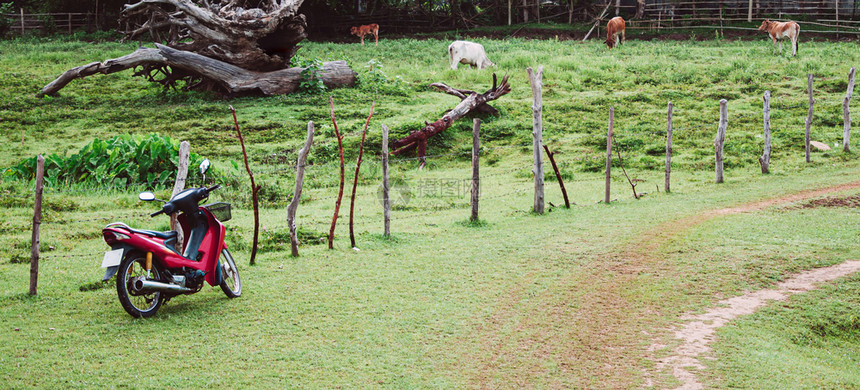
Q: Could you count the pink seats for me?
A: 0